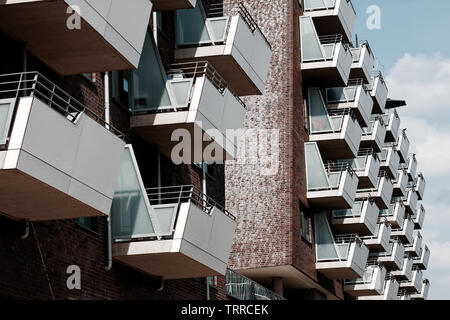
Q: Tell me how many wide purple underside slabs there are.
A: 0